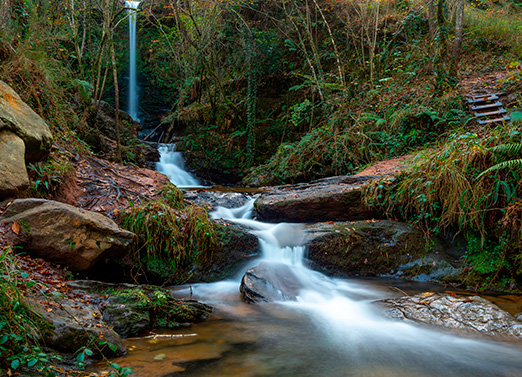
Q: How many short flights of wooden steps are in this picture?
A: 1